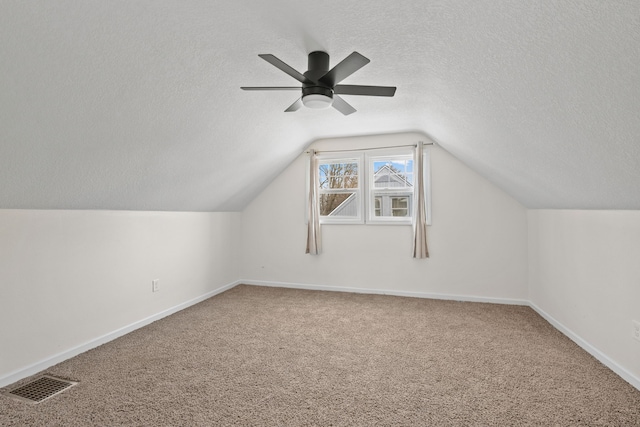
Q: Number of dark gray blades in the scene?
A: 6